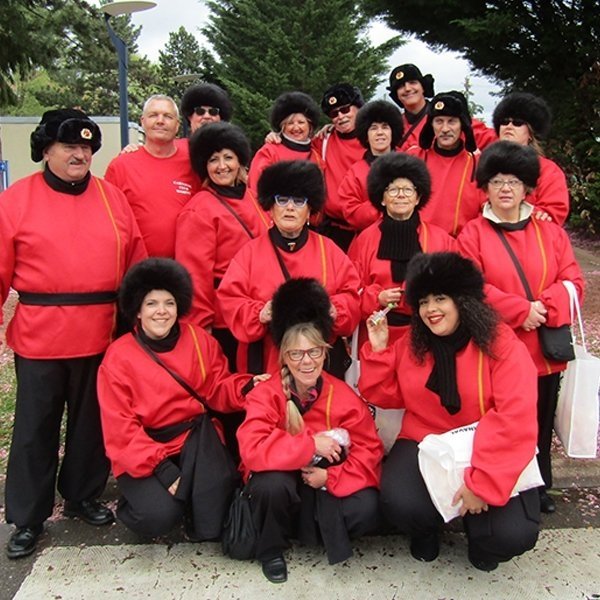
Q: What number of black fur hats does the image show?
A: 15